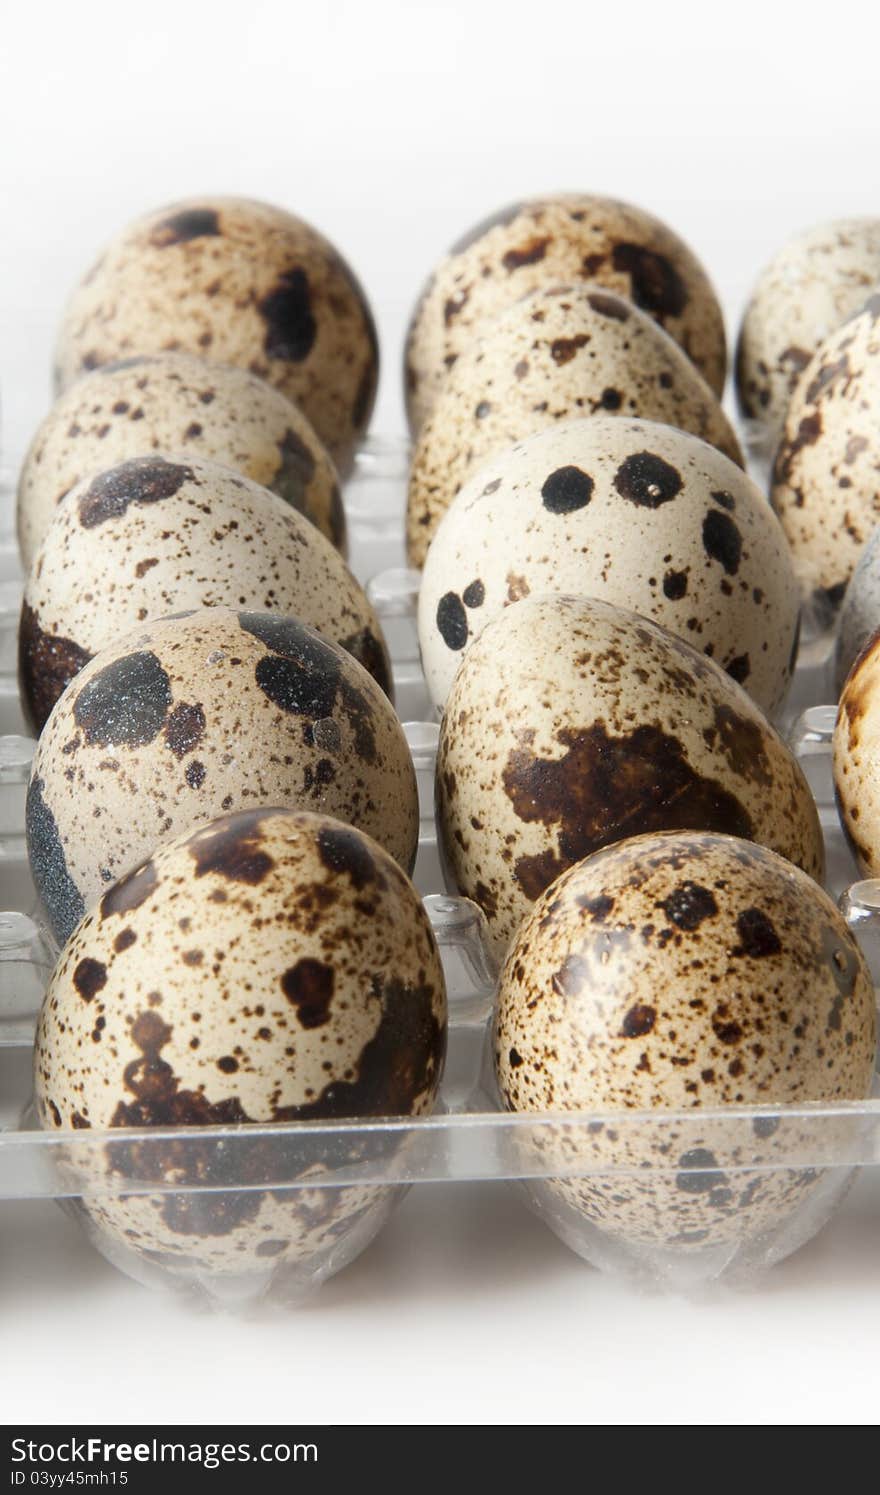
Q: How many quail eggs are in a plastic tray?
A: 14